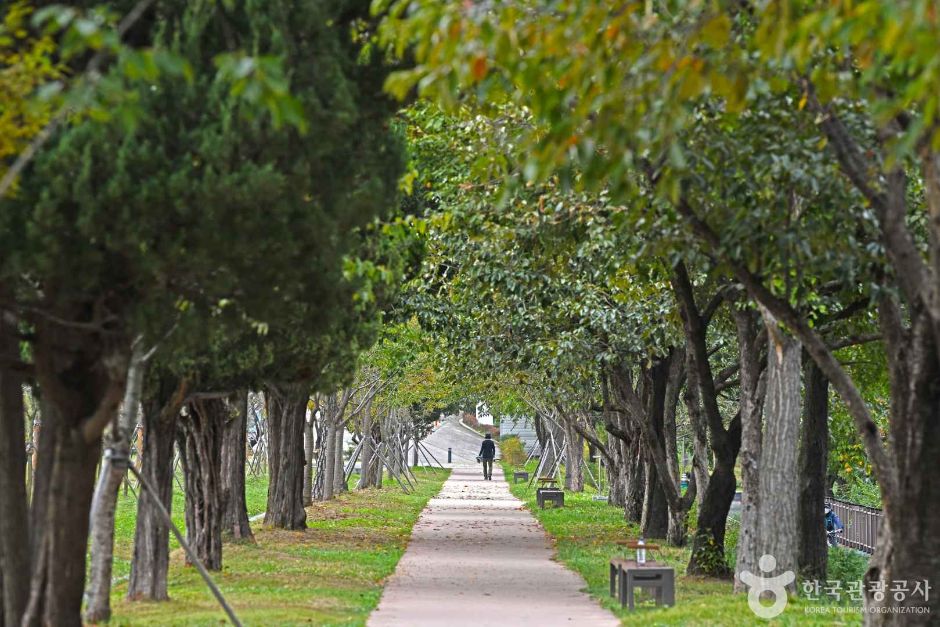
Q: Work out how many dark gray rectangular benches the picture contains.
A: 3